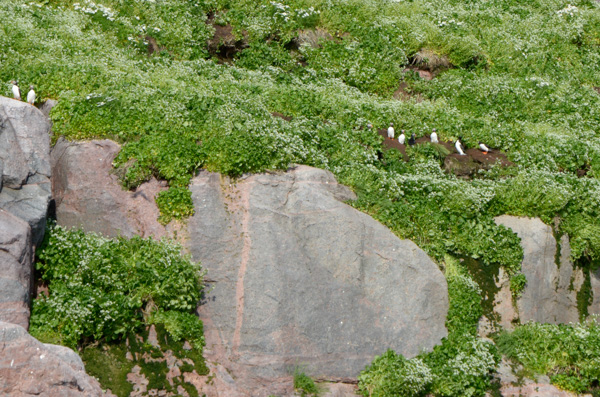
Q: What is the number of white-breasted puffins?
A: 7